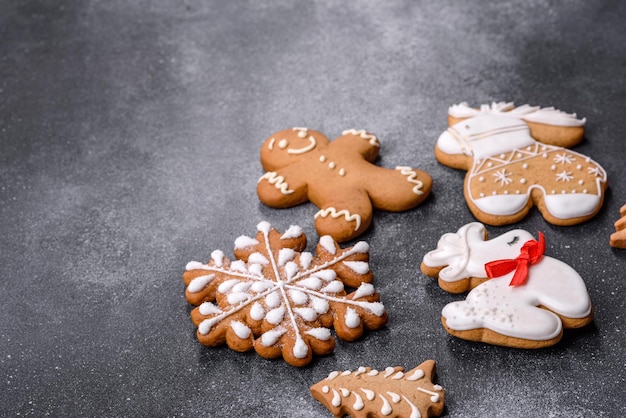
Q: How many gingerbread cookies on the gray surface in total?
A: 6